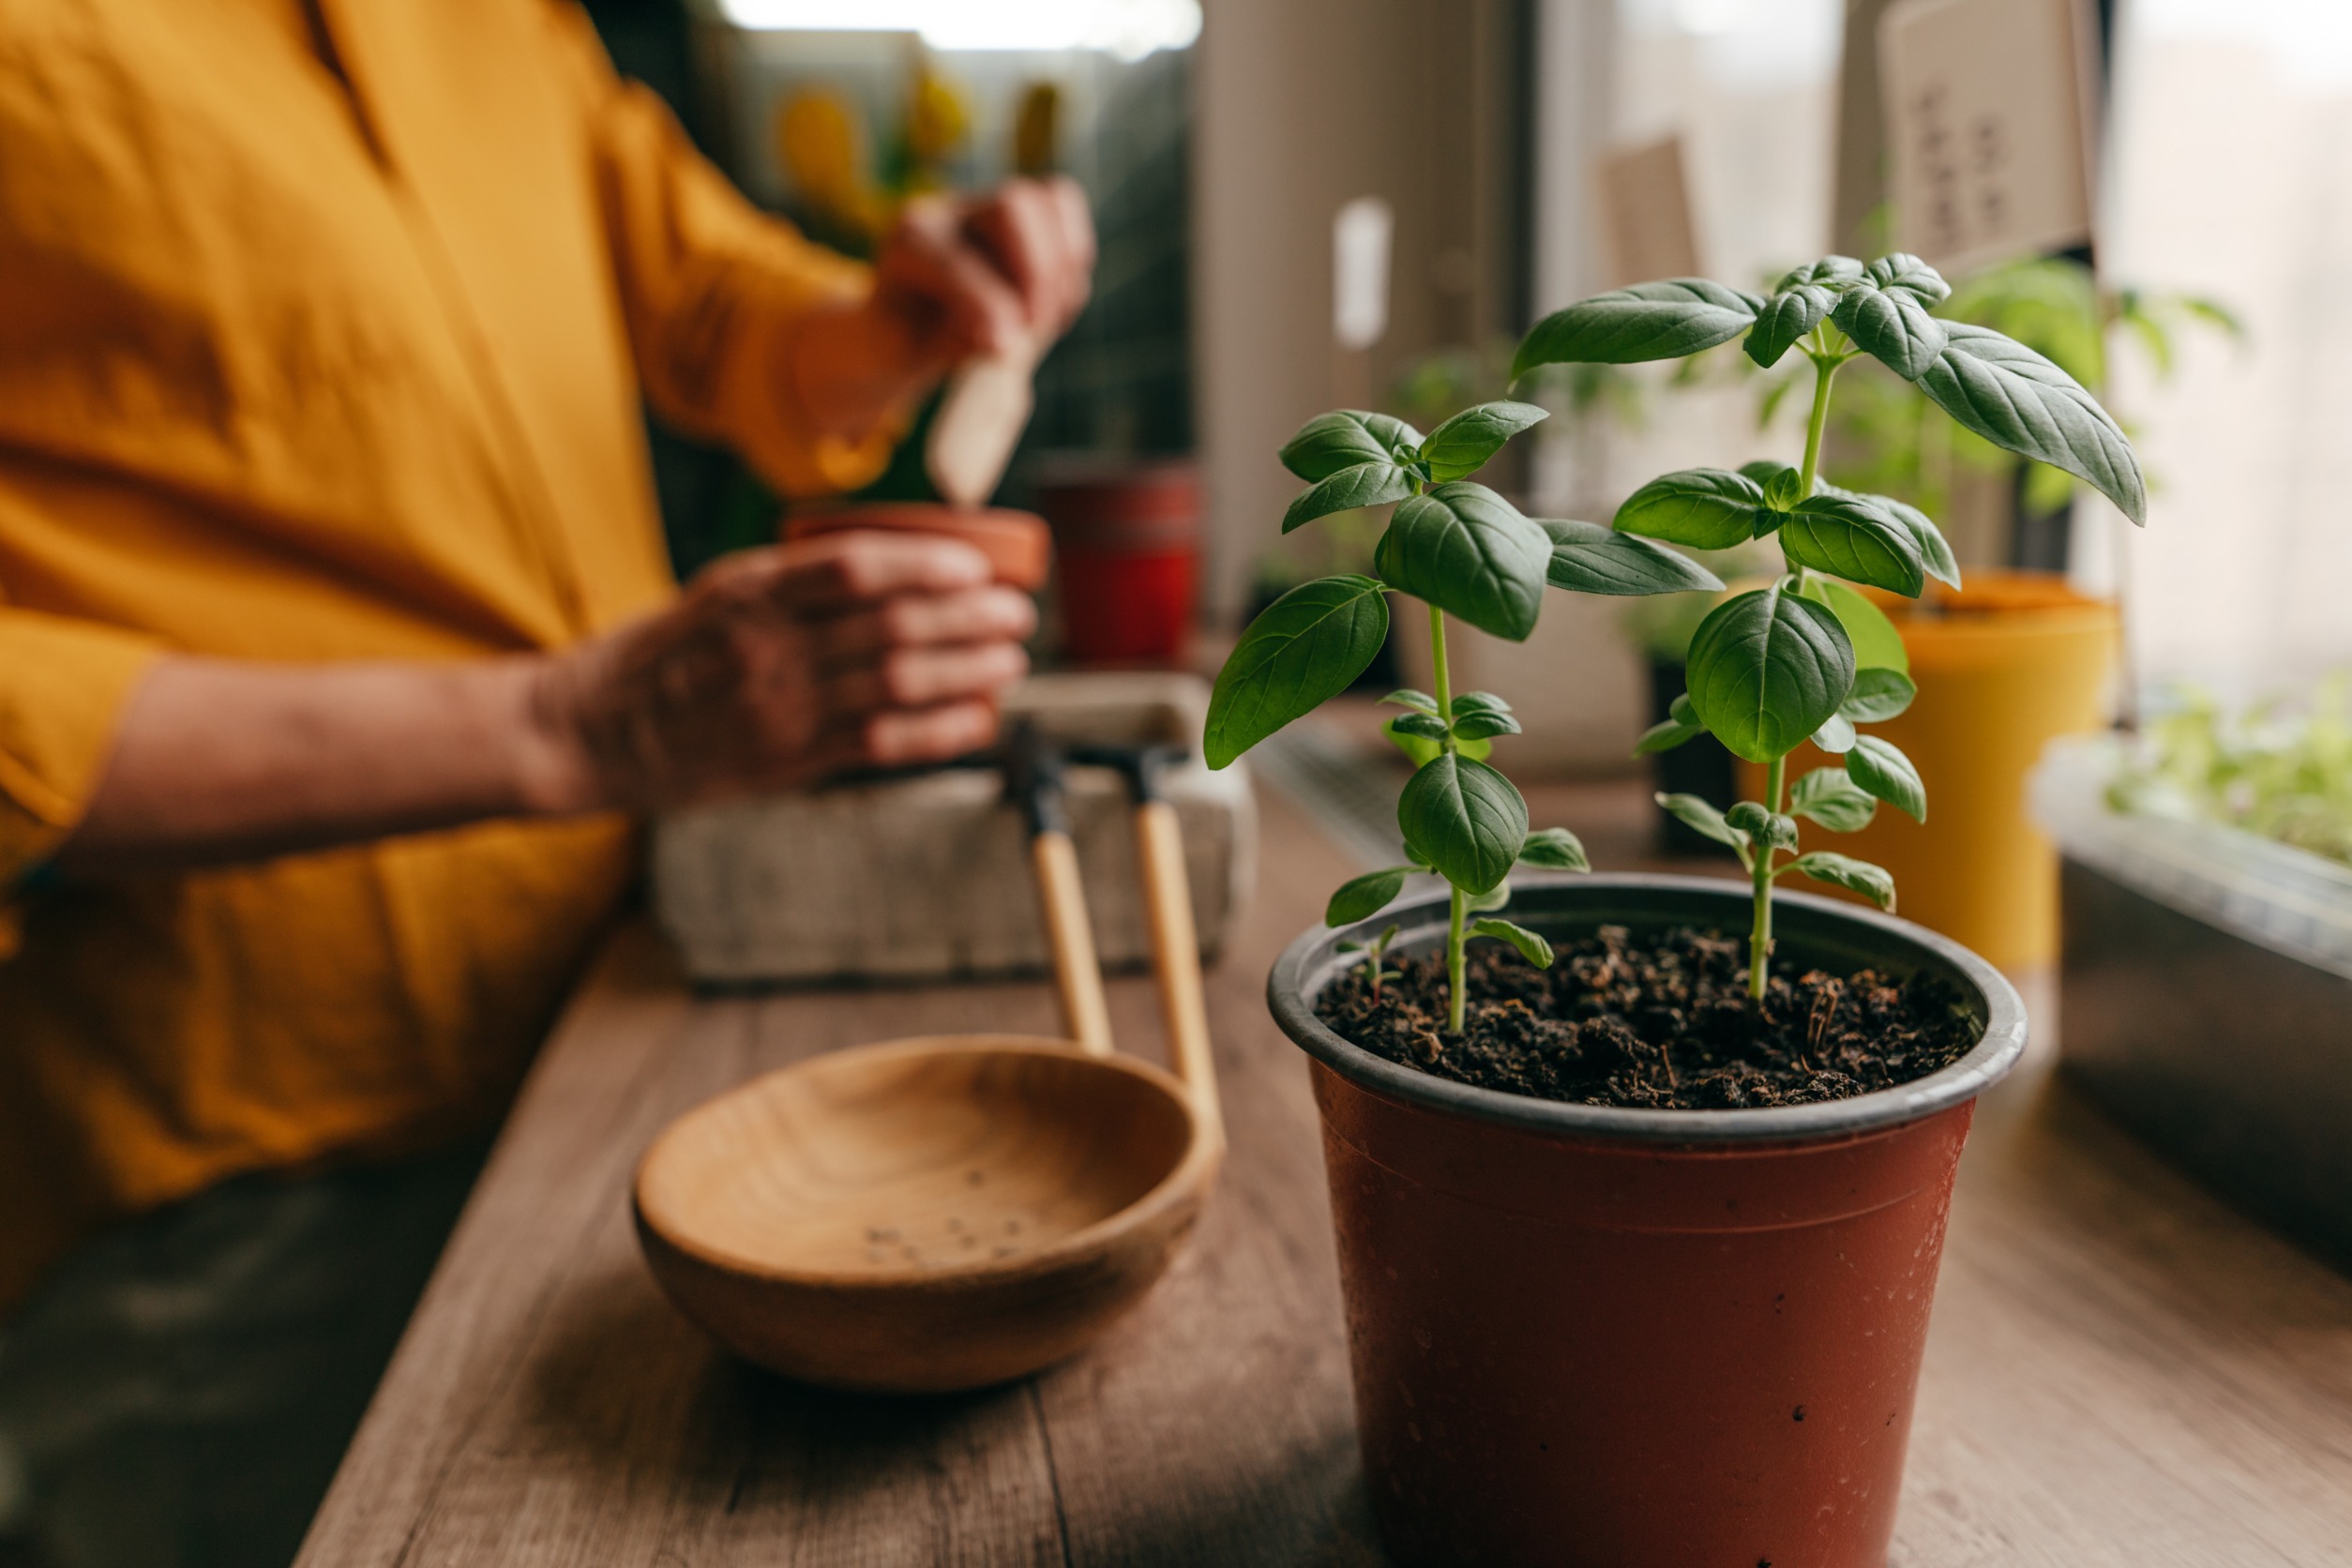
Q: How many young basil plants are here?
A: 2